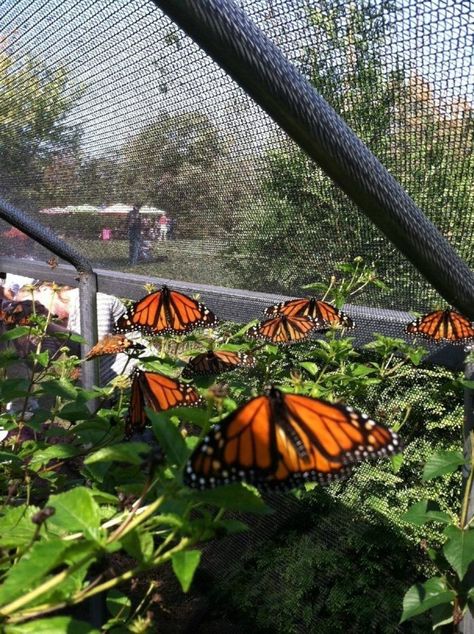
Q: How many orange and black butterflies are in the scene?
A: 8